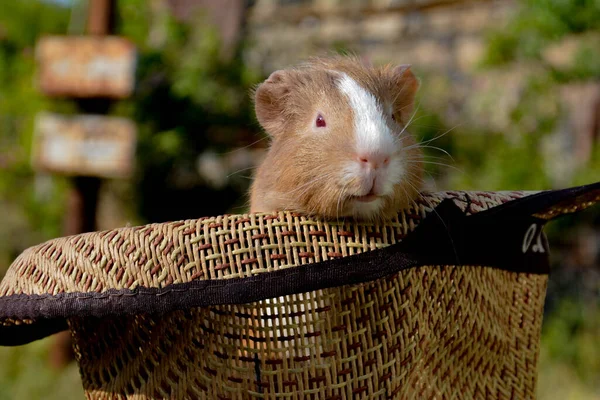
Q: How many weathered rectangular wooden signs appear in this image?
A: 2